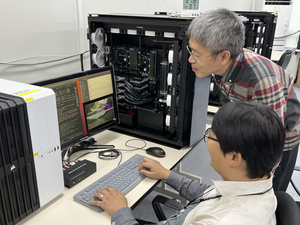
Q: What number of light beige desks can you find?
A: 1